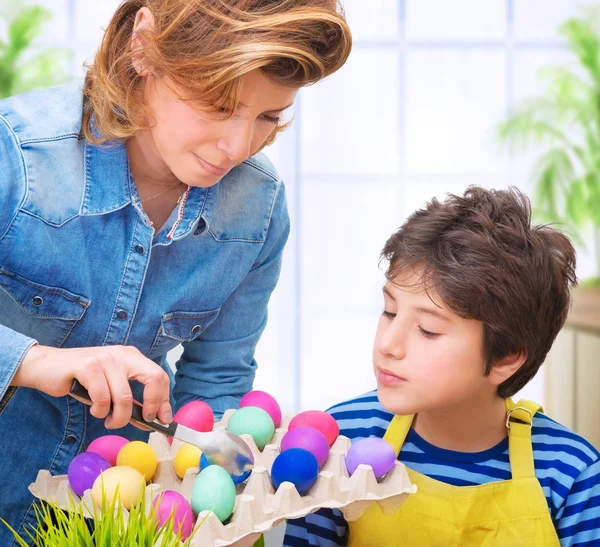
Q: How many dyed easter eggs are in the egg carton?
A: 15